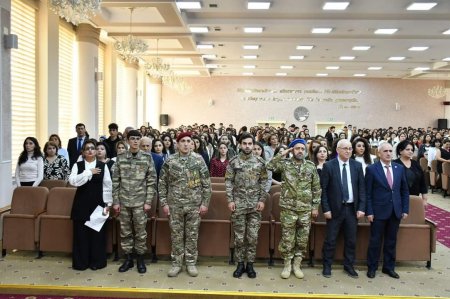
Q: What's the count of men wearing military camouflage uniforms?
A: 4